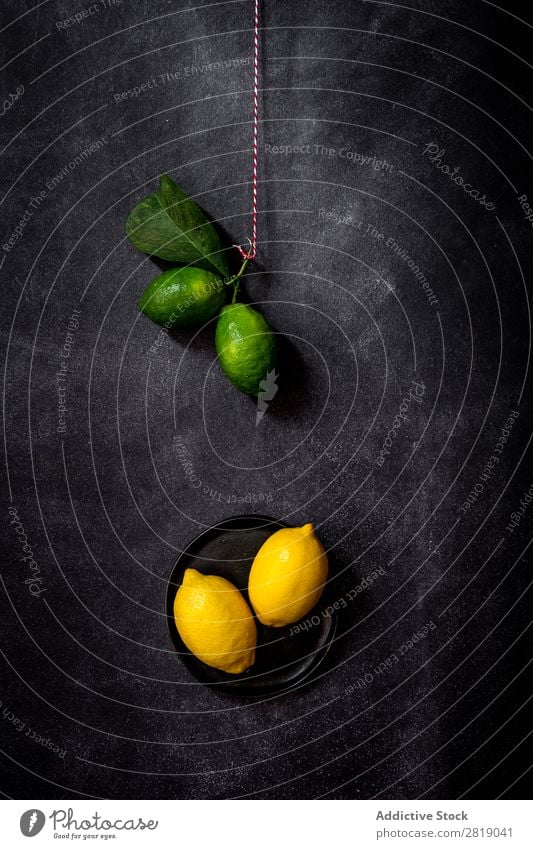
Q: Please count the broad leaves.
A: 1